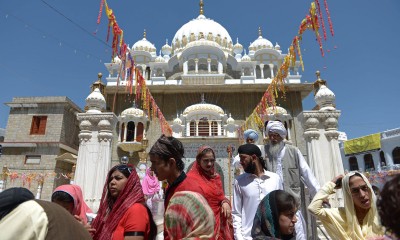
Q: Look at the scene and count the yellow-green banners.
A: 1